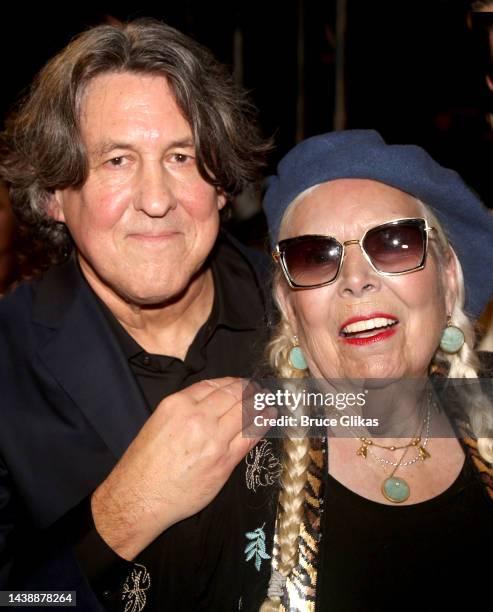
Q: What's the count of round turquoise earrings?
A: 2